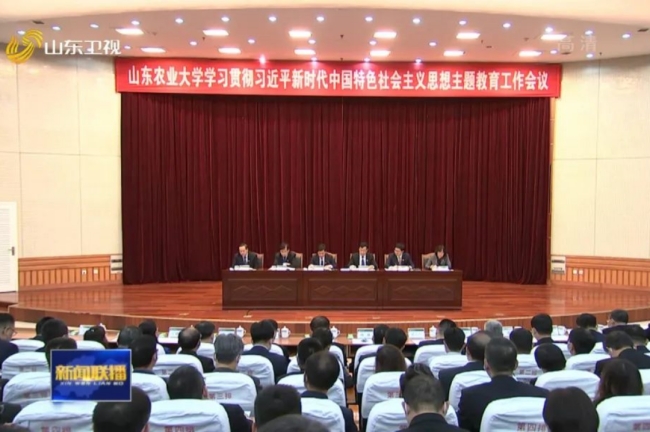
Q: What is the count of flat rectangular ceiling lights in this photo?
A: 12